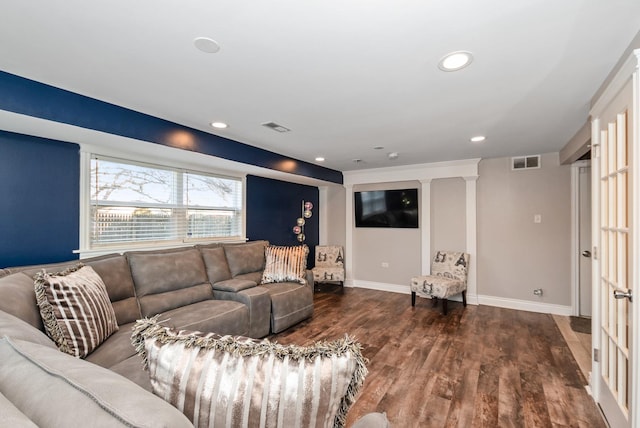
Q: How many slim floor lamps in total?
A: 1